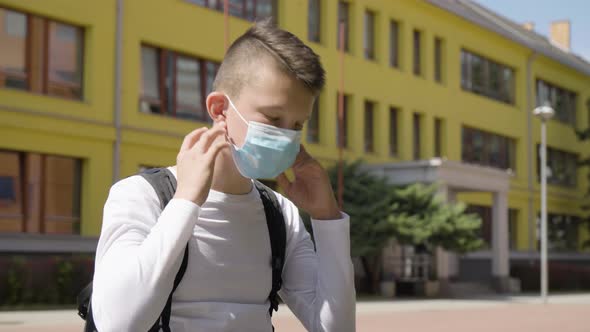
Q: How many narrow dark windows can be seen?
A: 12